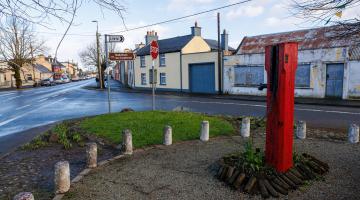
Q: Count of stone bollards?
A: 9